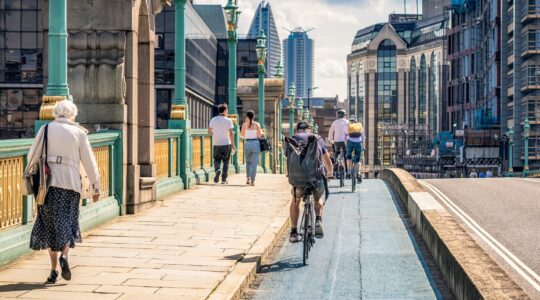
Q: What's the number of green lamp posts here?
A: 12